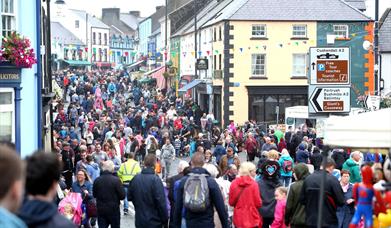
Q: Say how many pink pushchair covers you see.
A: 1